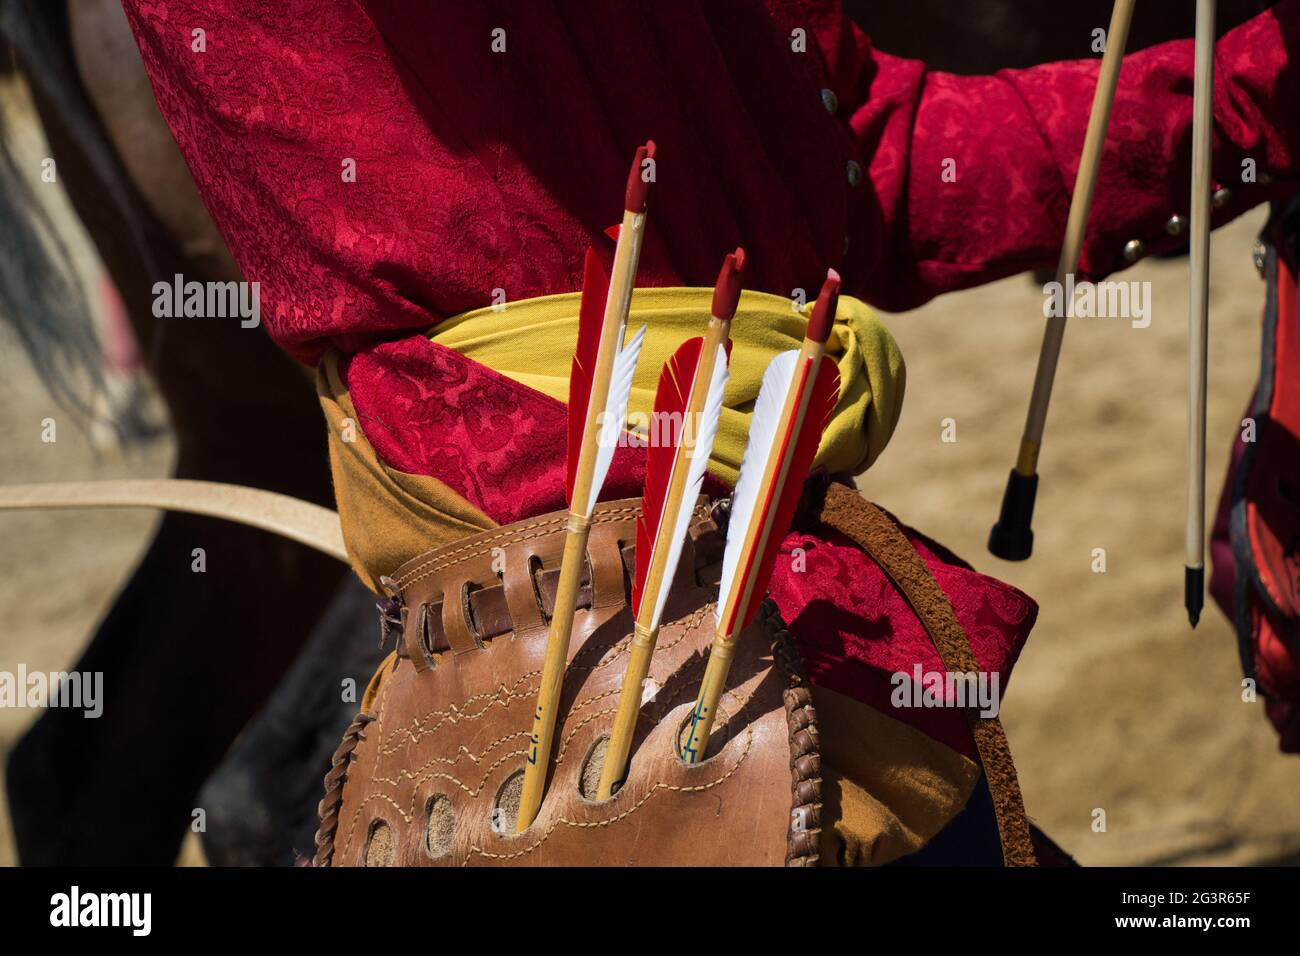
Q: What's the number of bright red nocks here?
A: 3